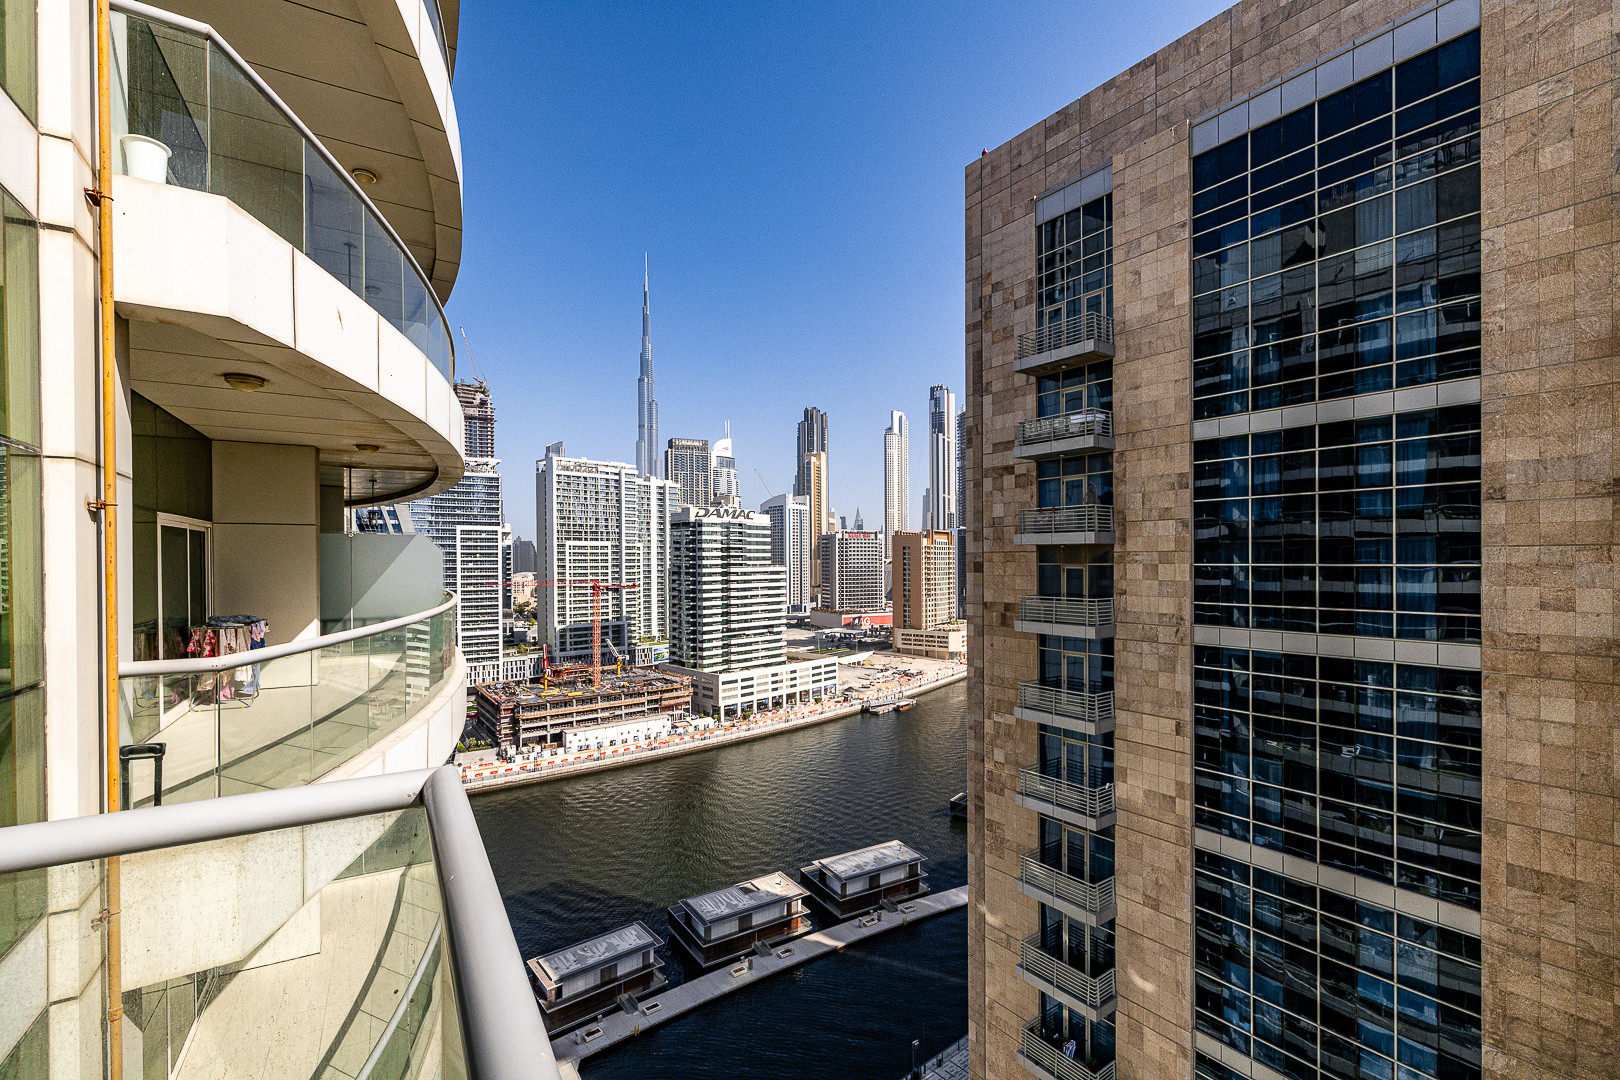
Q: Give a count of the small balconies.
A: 9